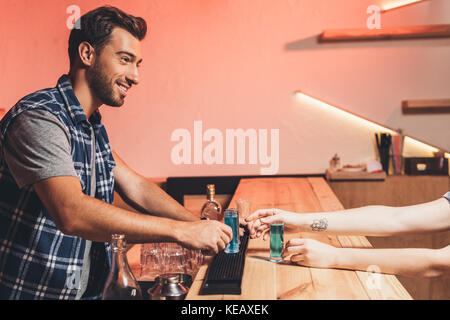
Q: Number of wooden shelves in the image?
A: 2